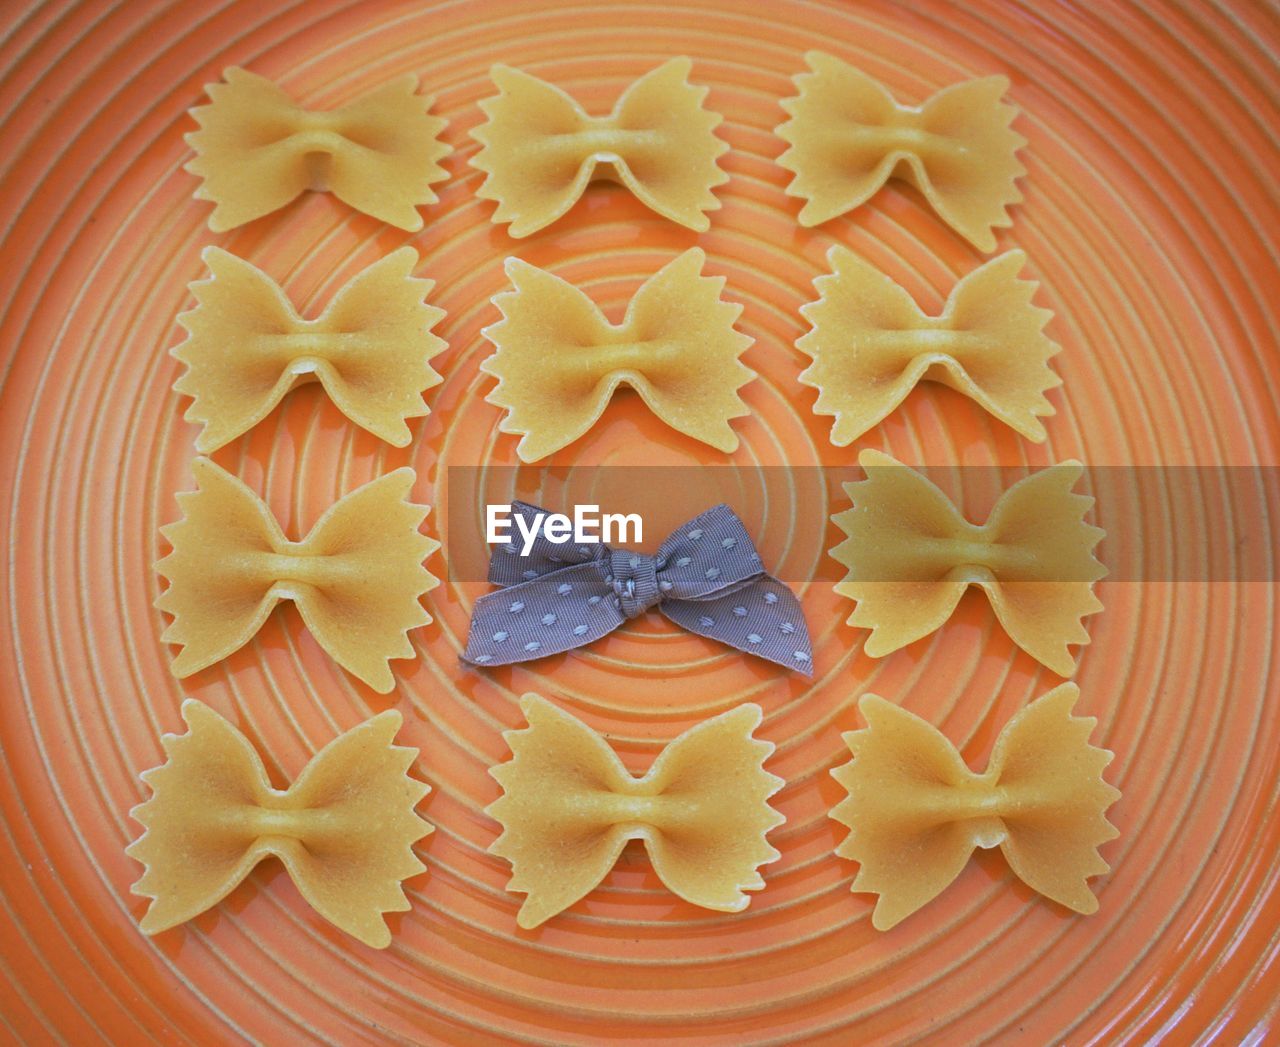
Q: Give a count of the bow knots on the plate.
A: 1